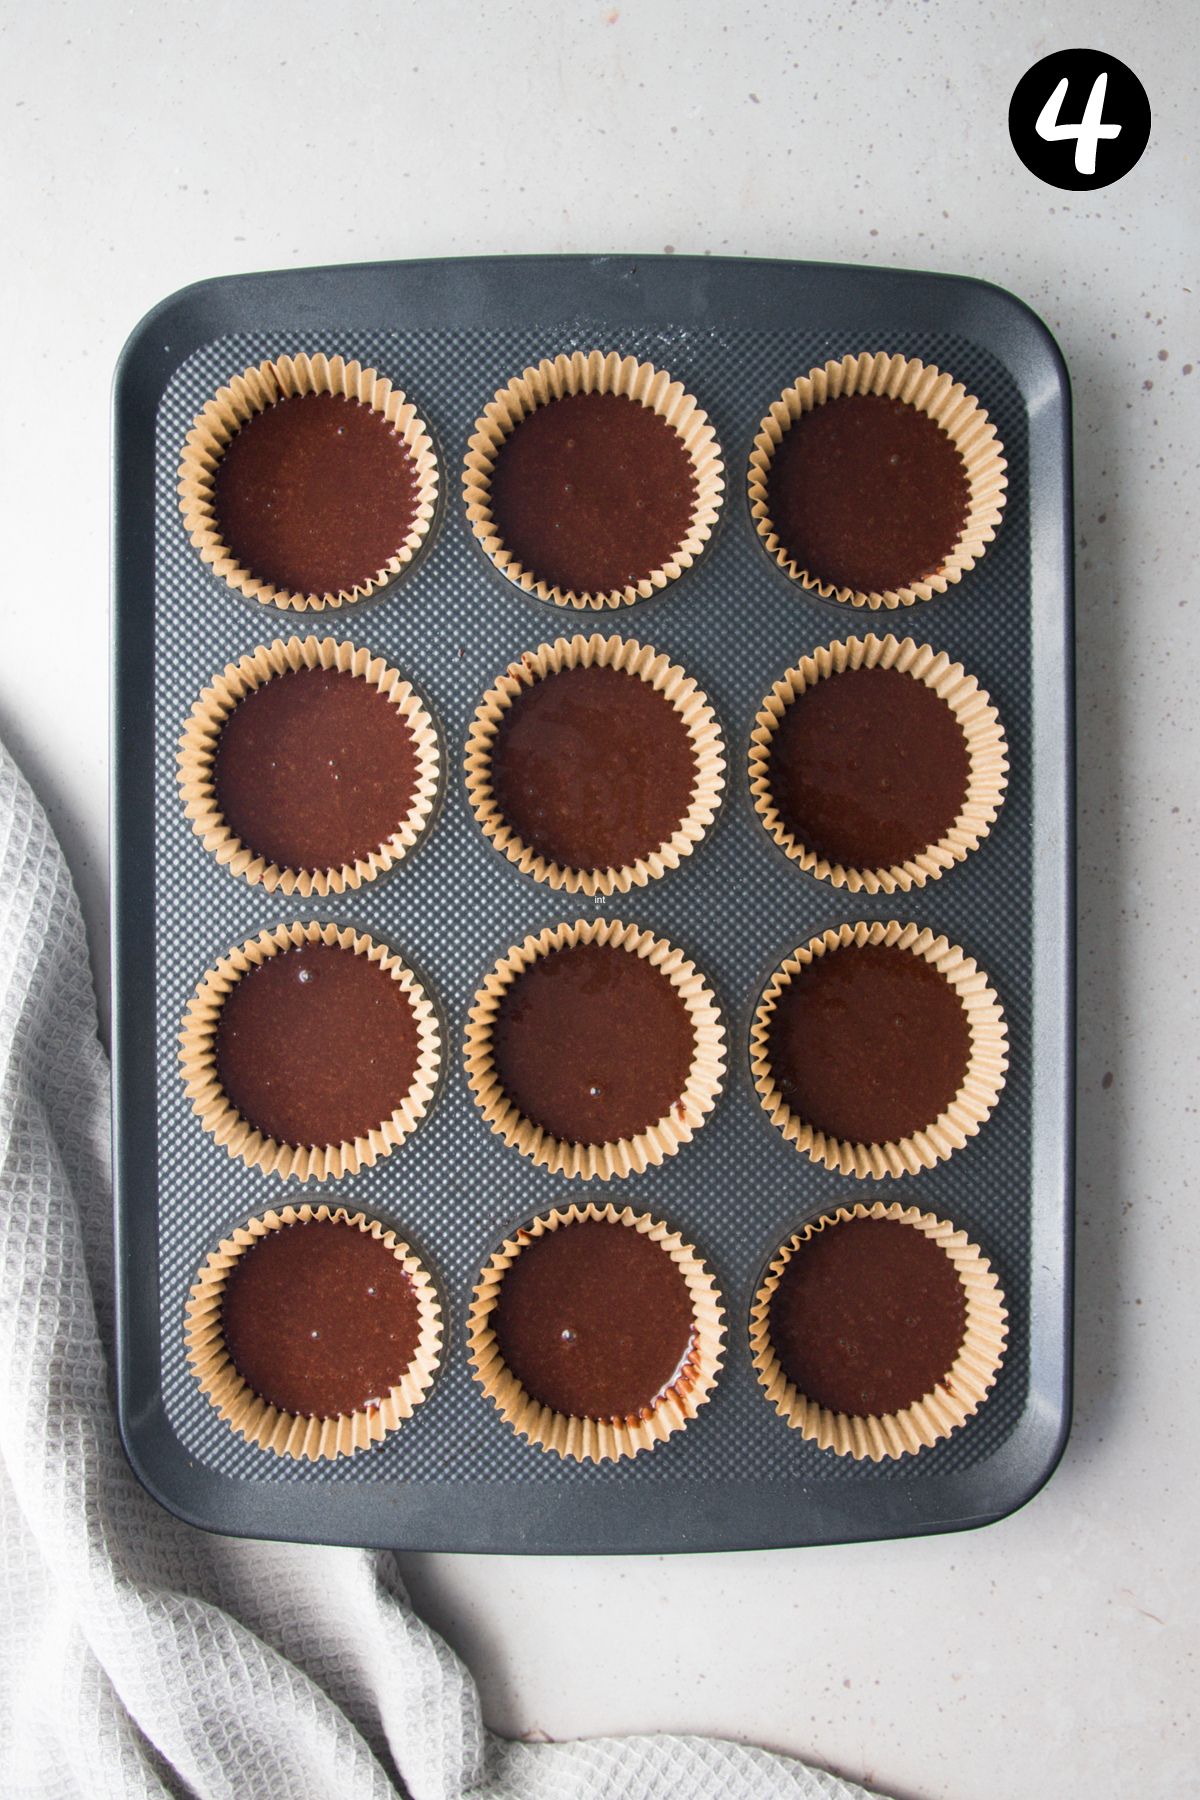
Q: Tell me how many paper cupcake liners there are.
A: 12